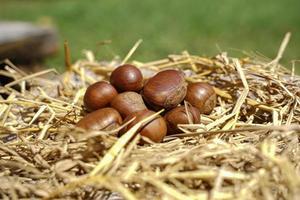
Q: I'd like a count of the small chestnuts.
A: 8